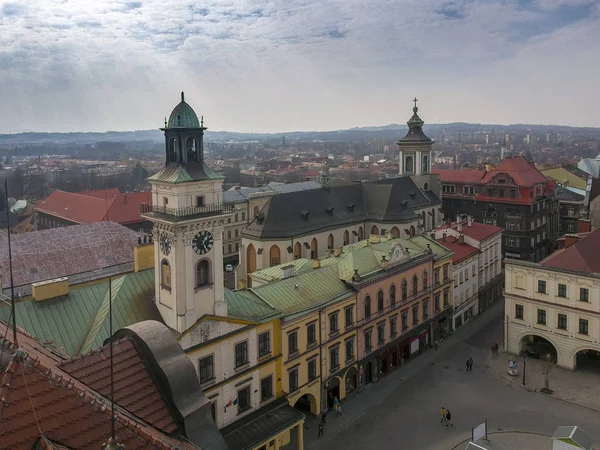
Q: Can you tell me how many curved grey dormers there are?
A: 1